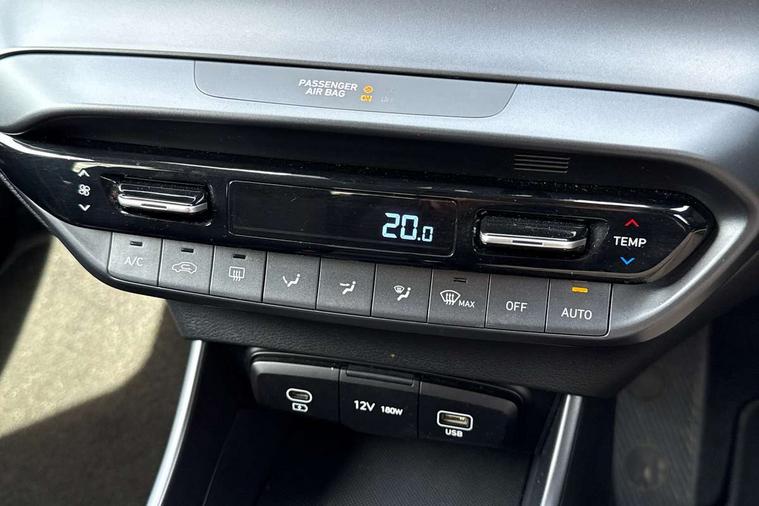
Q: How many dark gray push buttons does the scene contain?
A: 9